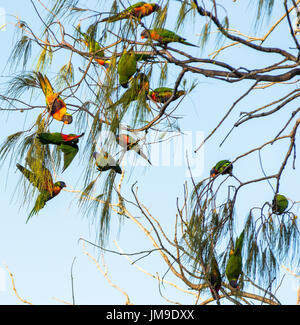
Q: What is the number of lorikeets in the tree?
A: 15